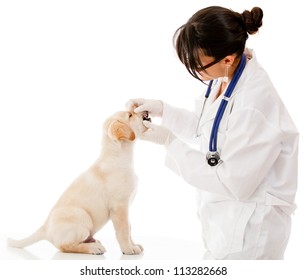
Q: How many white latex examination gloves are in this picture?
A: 2